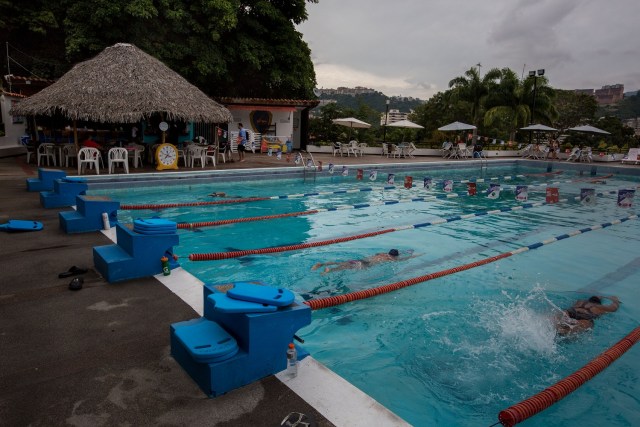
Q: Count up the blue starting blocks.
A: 5